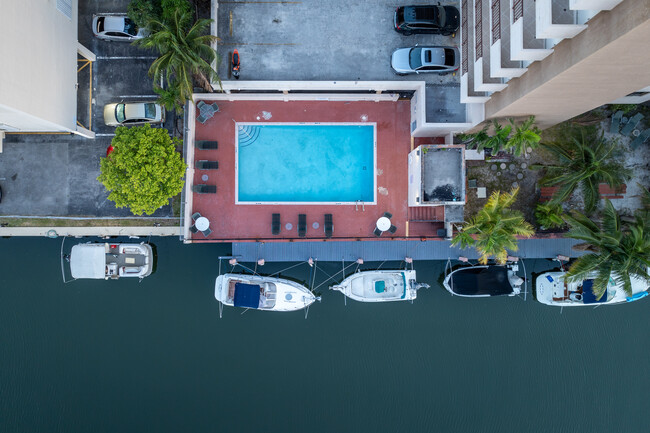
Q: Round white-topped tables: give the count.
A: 2